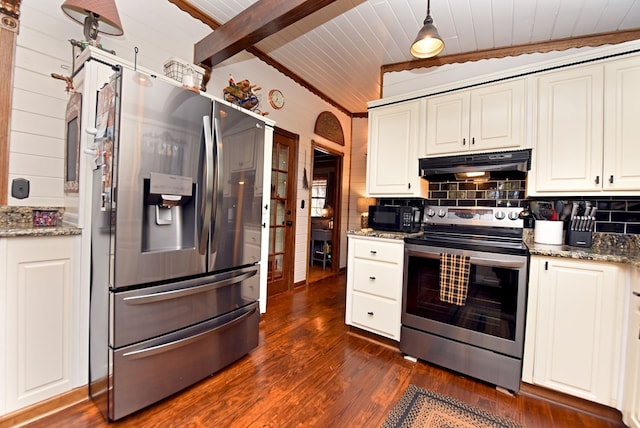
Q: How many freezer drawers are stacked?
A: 2